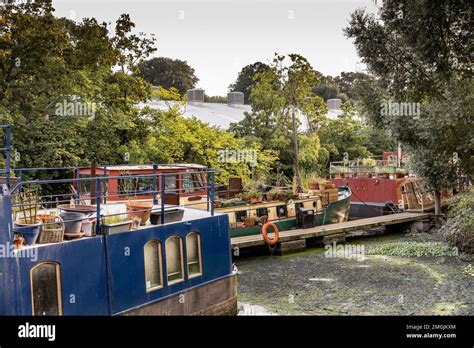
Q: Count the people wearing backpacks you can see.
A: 0